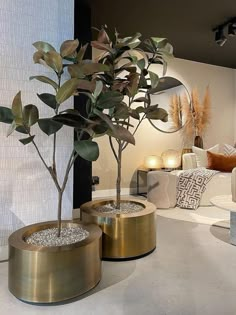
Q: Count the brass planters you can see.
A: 2